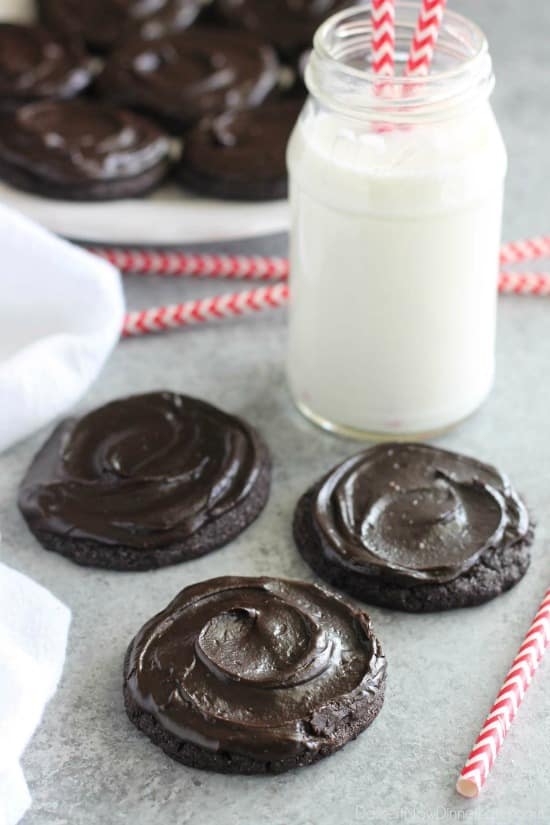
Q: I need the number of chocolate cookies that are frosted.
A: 9